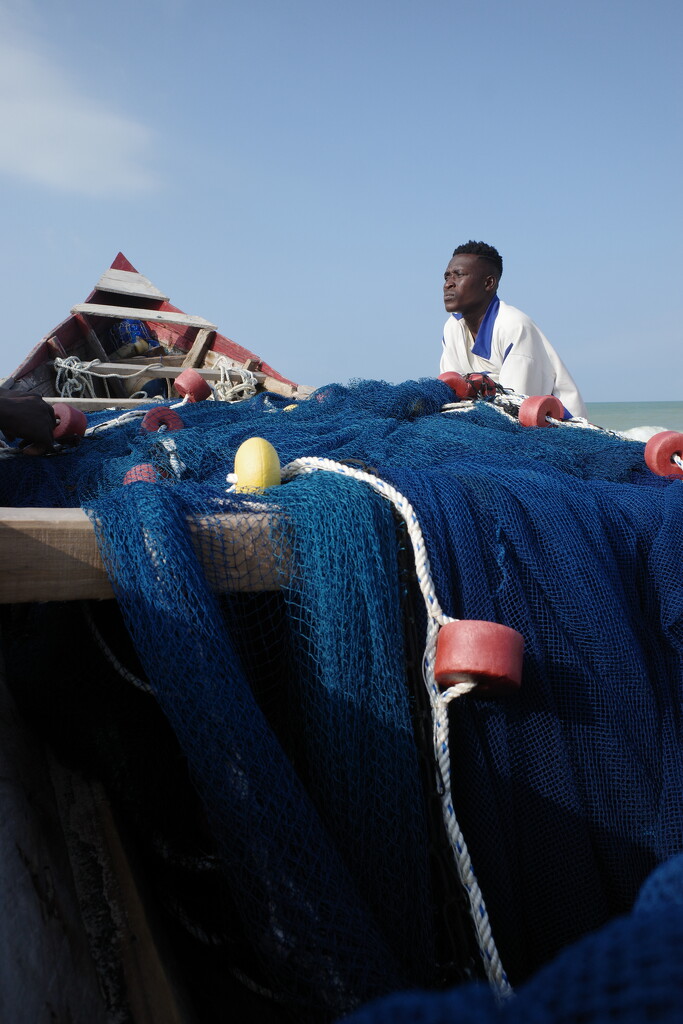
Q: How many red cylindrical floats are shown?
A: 9